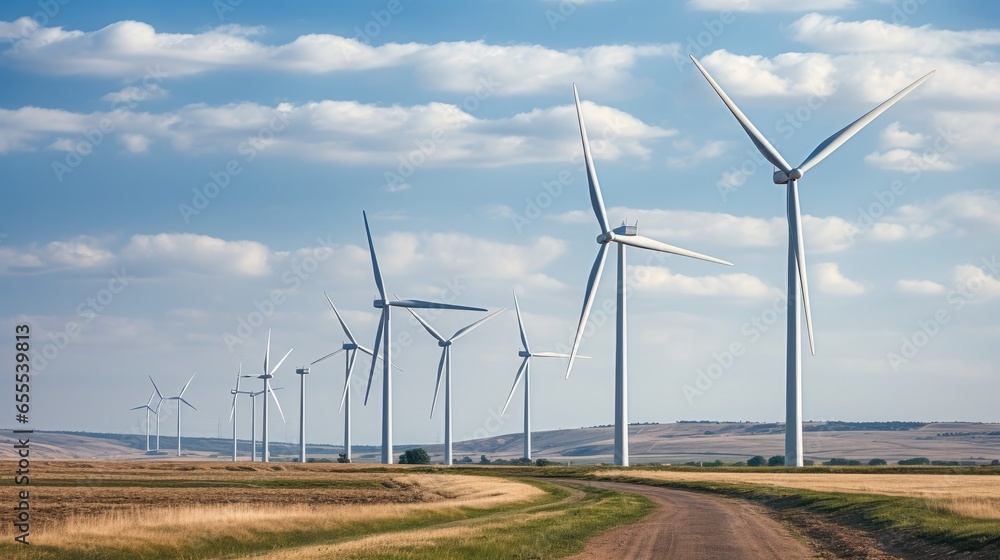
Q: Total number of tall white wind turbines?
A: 13